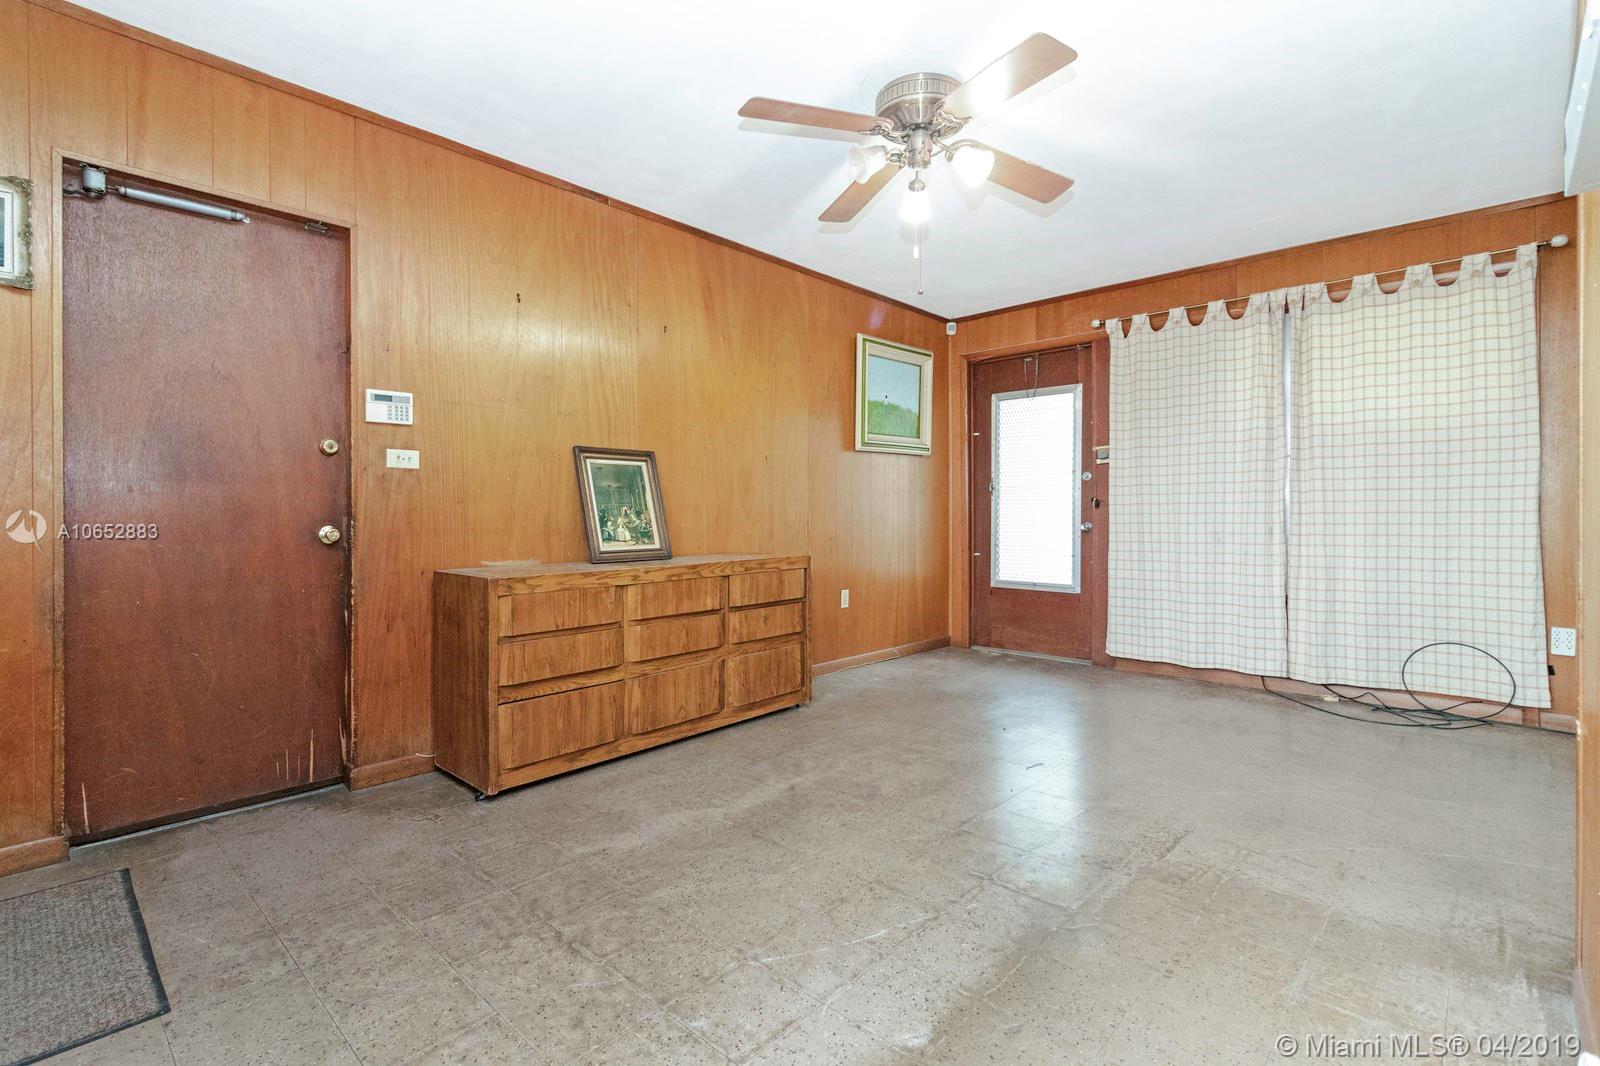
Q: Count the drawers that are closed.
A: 9